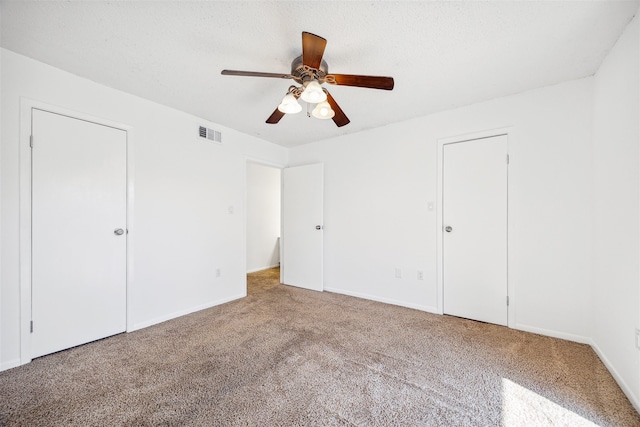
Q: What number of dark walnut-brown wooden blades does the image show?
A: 5